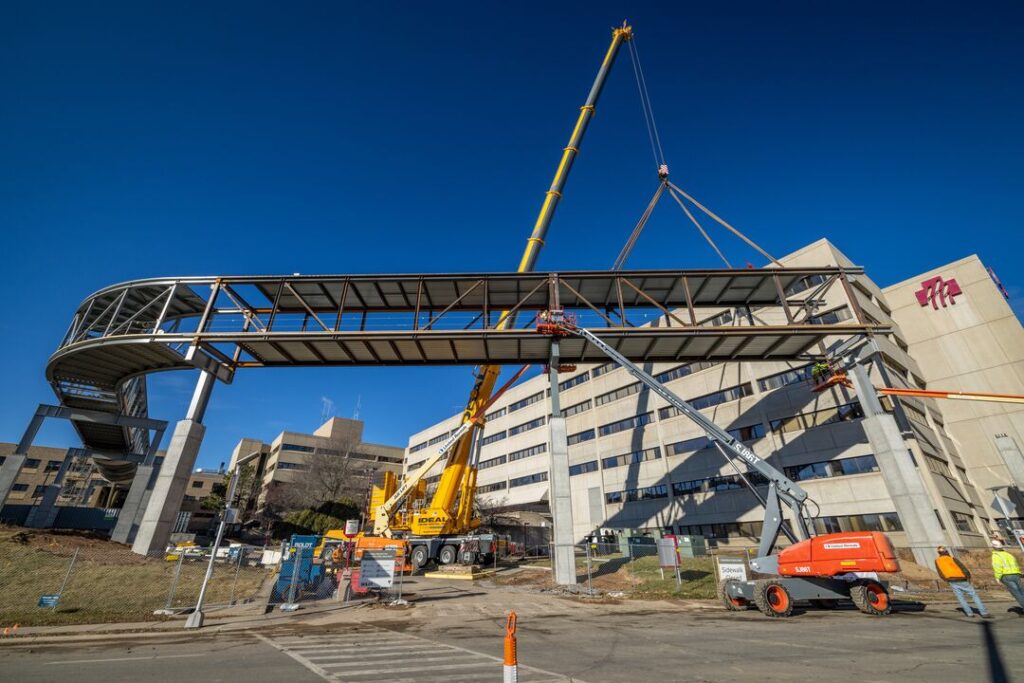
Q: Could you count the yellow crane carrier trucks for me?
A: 1